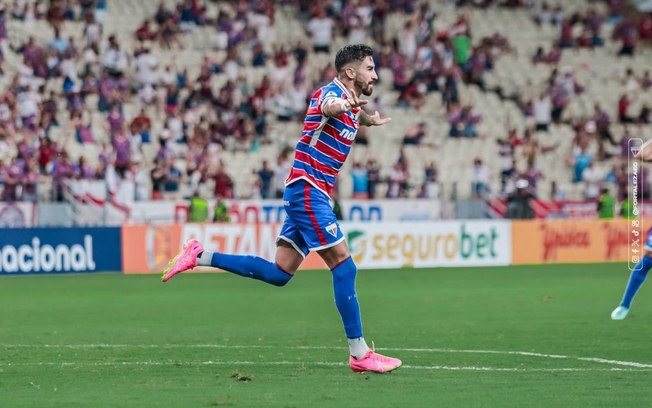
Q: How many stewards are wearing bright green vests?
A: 4